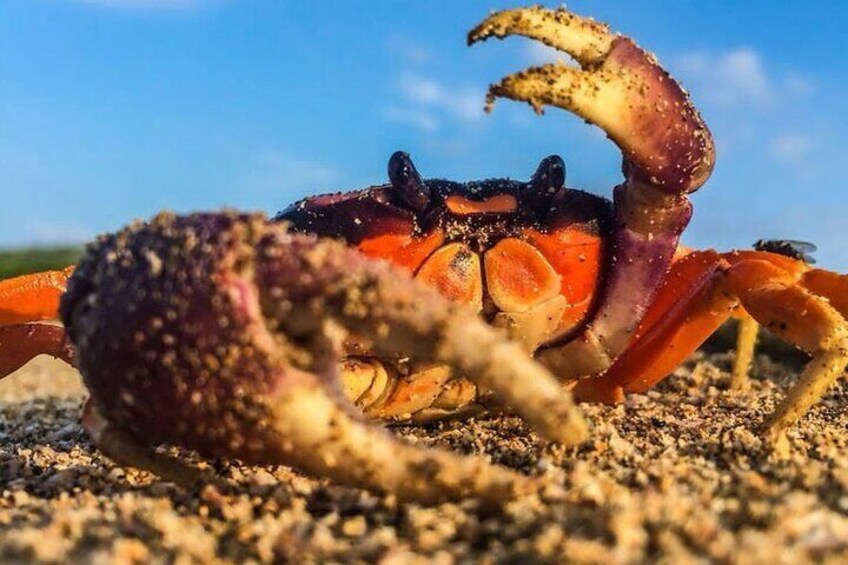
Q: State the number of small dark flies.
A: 1